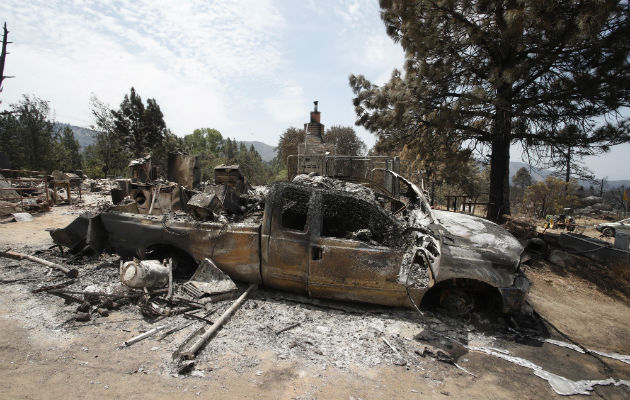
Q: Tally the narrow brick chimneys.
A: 1